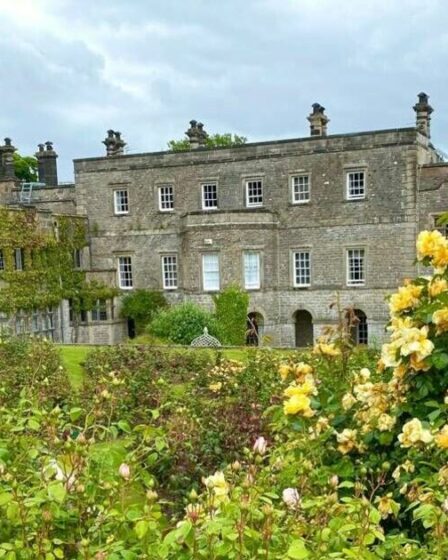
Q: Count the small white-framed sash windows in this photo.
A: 12